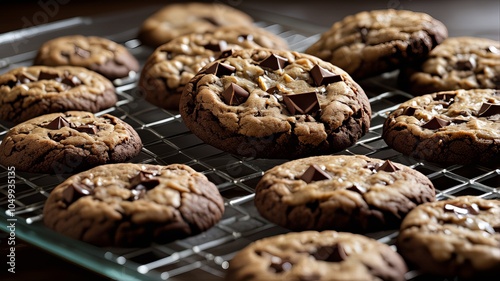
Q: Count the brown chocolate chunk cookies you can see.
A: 13